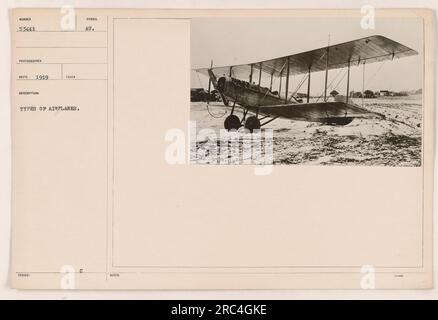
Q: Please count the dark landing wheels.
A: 2